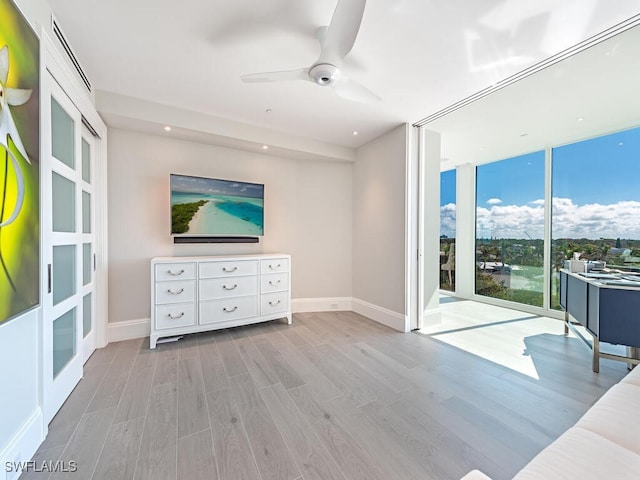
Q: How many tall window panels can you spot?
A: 3